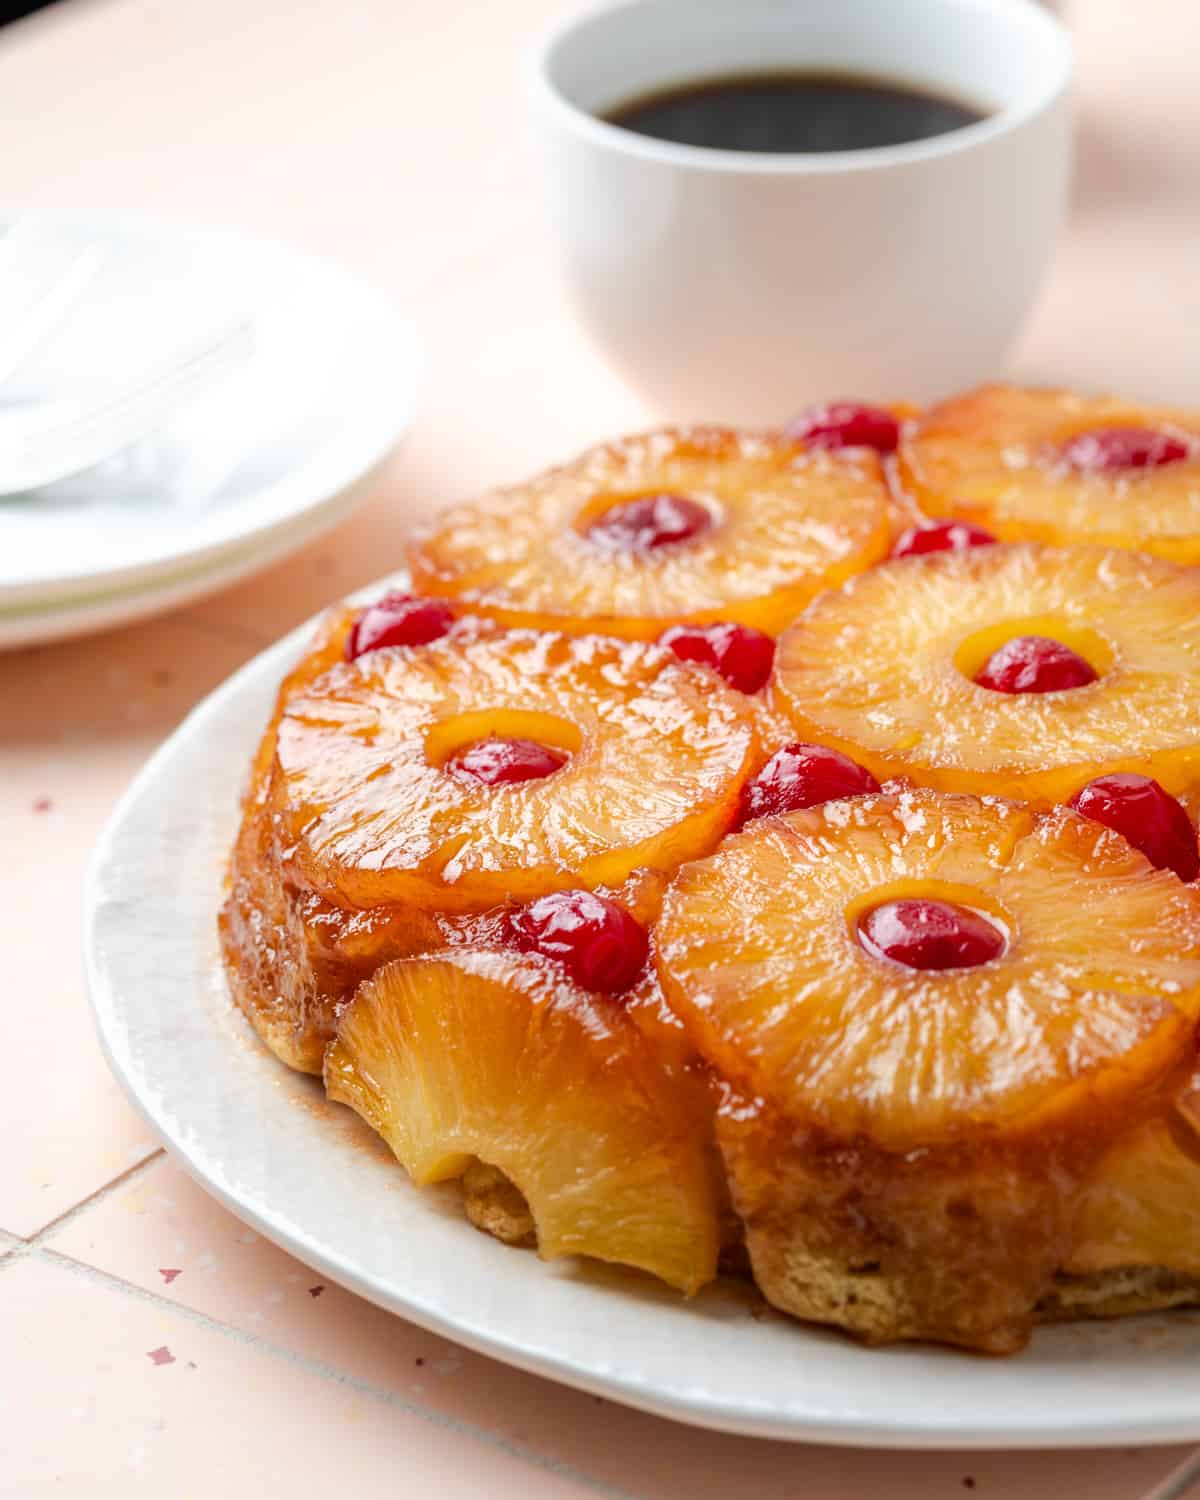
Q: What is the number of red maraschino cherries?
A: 12